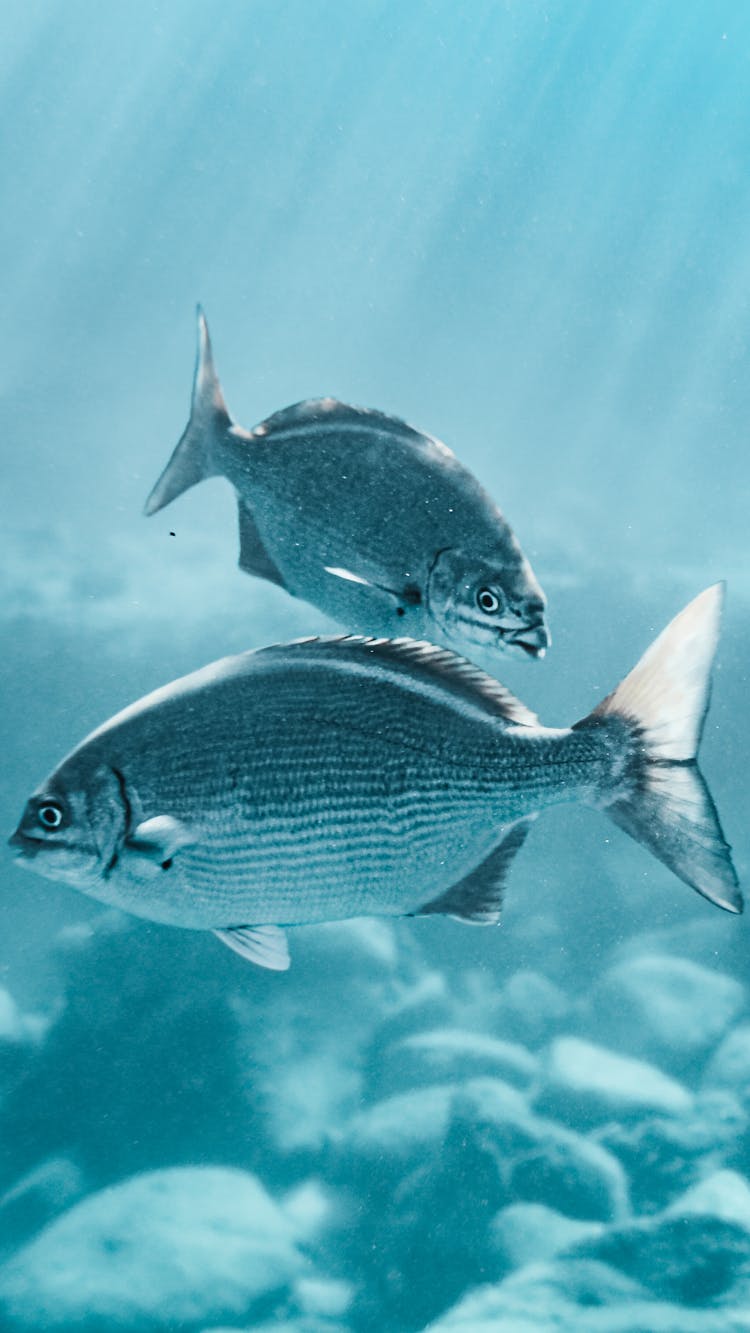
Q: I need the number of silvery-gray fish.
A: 2